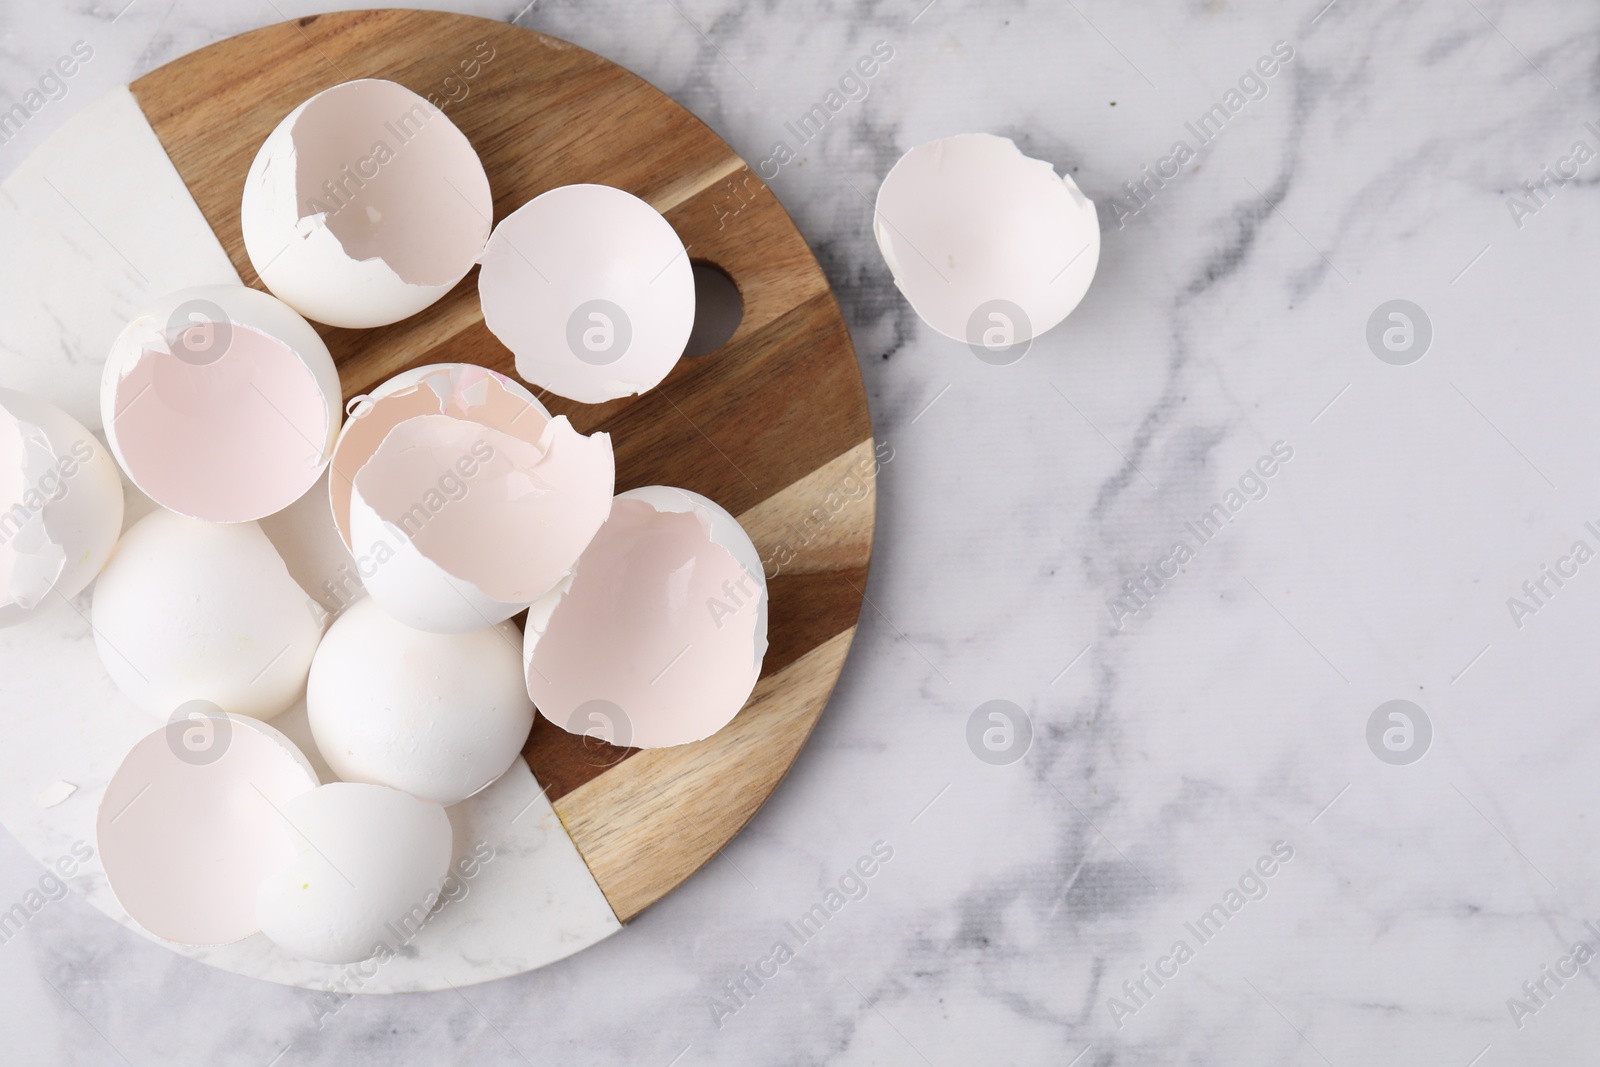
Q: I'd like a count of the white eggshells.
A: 12